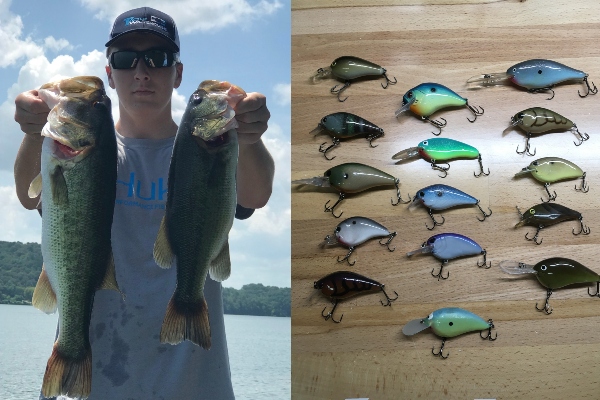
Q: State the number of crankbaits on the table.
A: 15